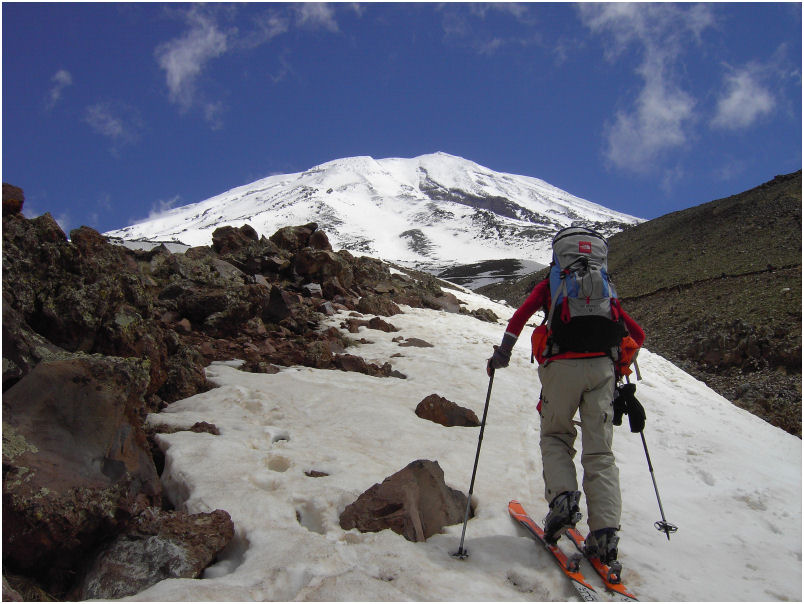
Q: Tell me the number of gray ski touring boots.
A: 2